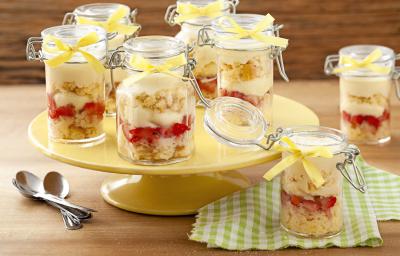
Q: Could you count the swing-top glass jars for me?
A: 7